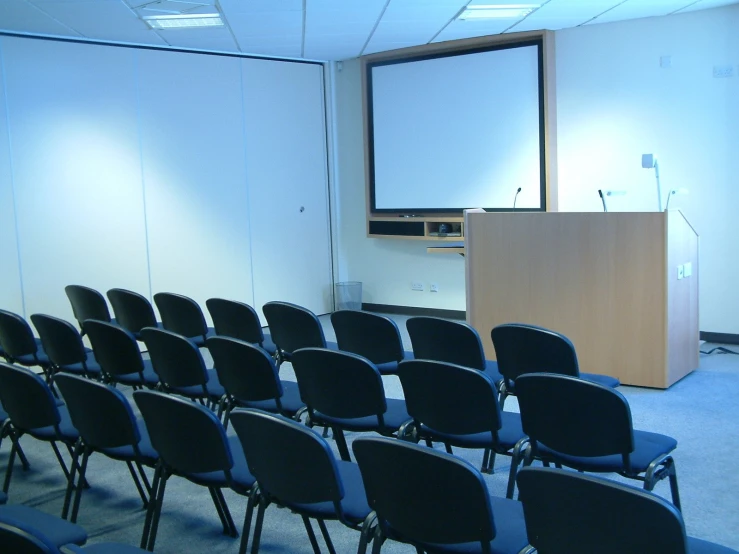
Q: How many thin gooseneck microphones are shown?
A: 2